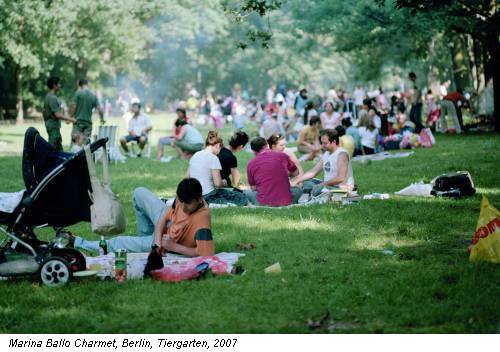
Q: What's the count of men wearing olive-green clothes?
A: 2